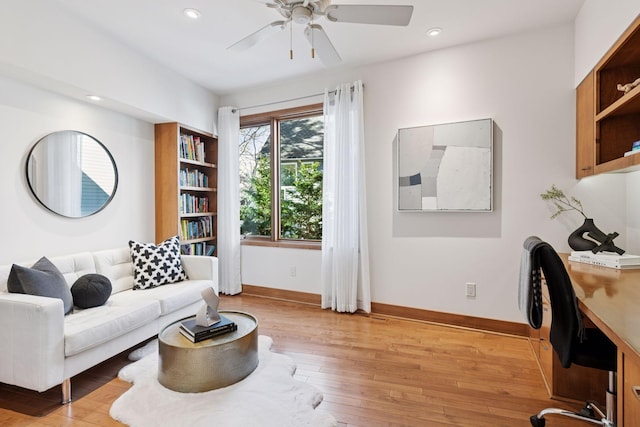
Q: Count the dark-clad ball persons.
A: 0